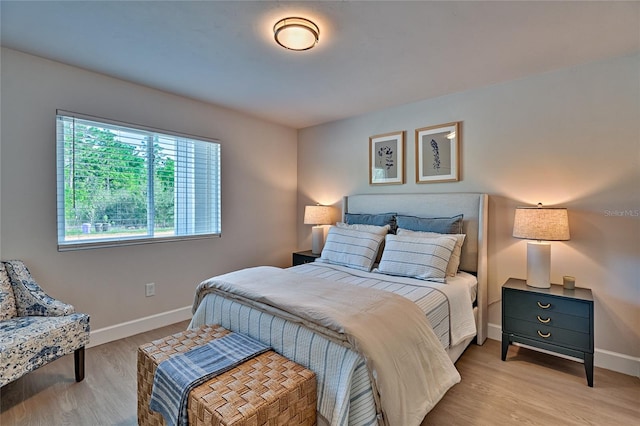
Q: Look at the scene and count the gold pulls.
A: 3